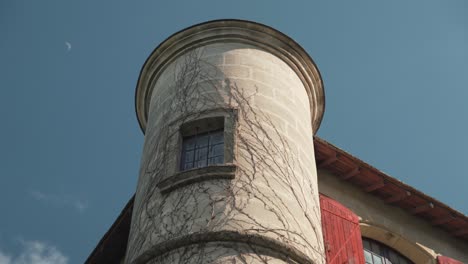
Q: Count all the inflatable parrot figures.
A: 0